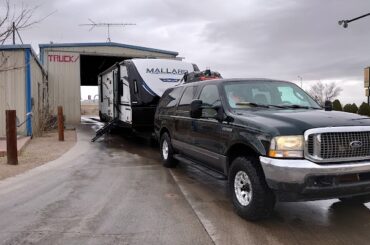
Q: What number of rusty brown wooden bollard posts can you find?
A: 2